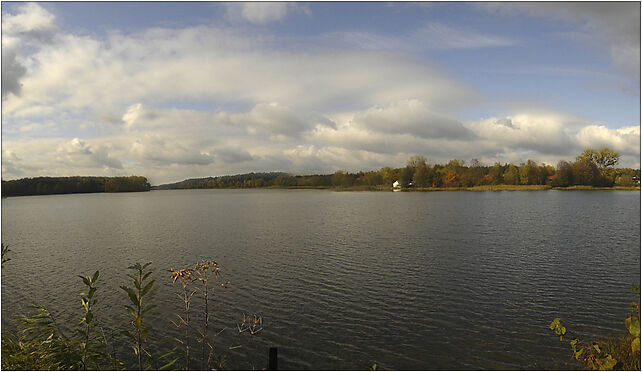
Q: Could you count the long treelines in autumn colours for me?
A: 2